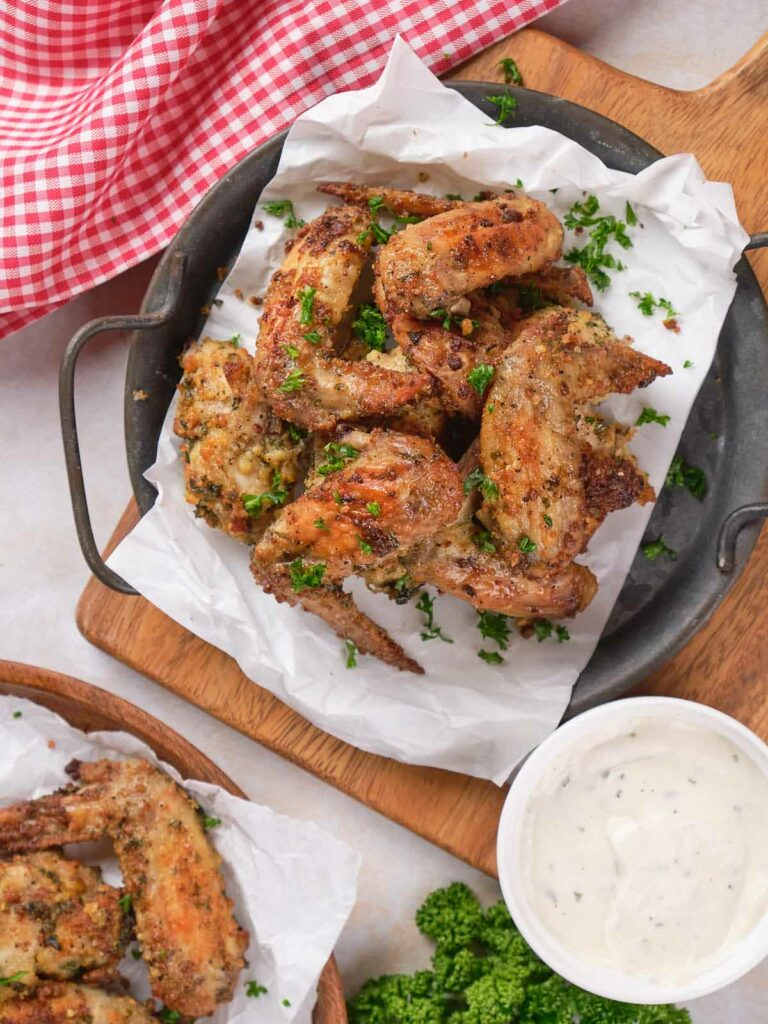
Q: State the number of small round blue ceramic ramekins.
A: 0